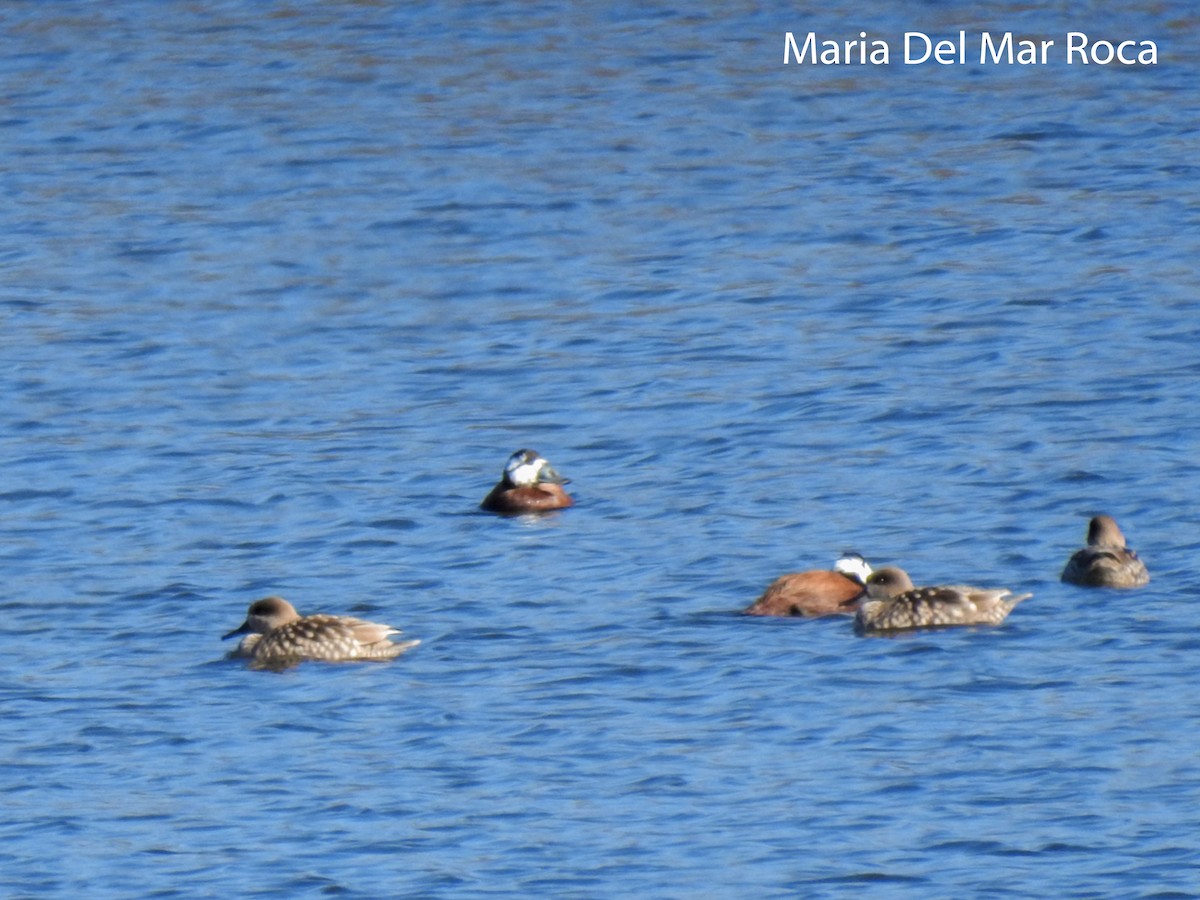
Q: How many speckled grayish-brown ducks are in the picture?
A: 3